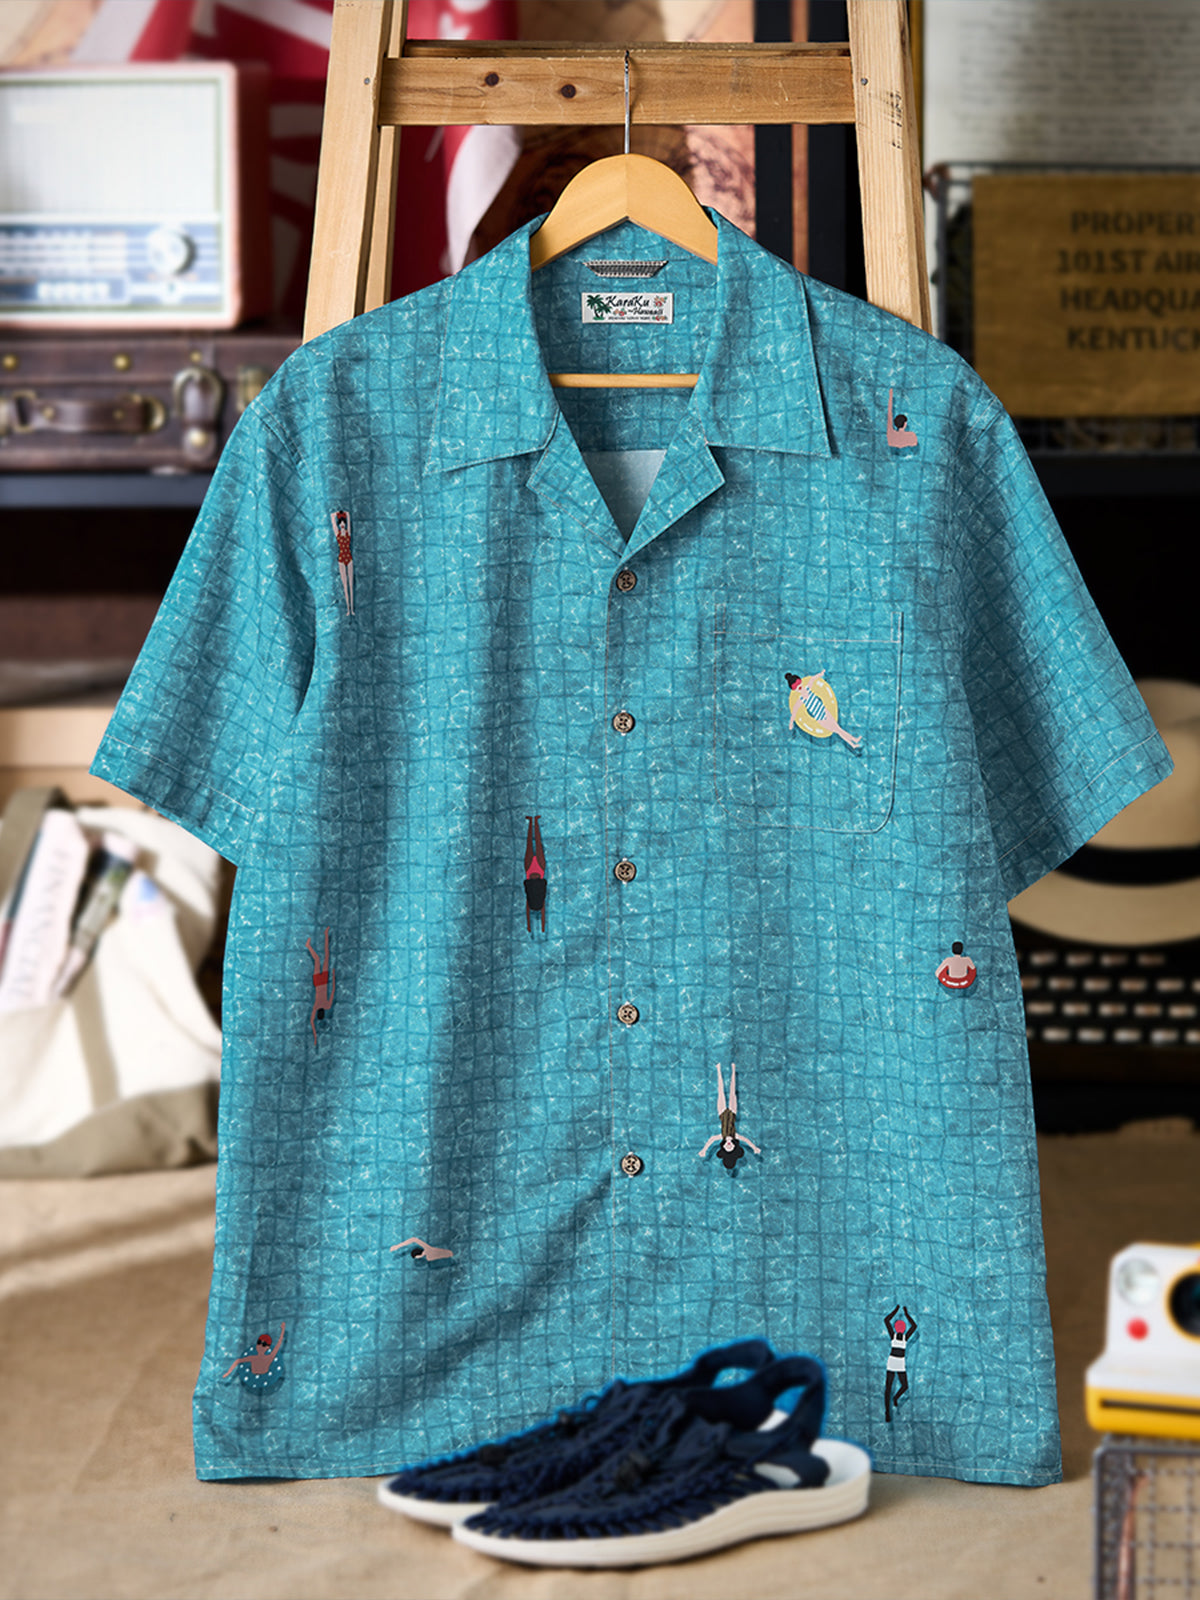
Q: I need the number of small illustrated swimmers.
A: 10